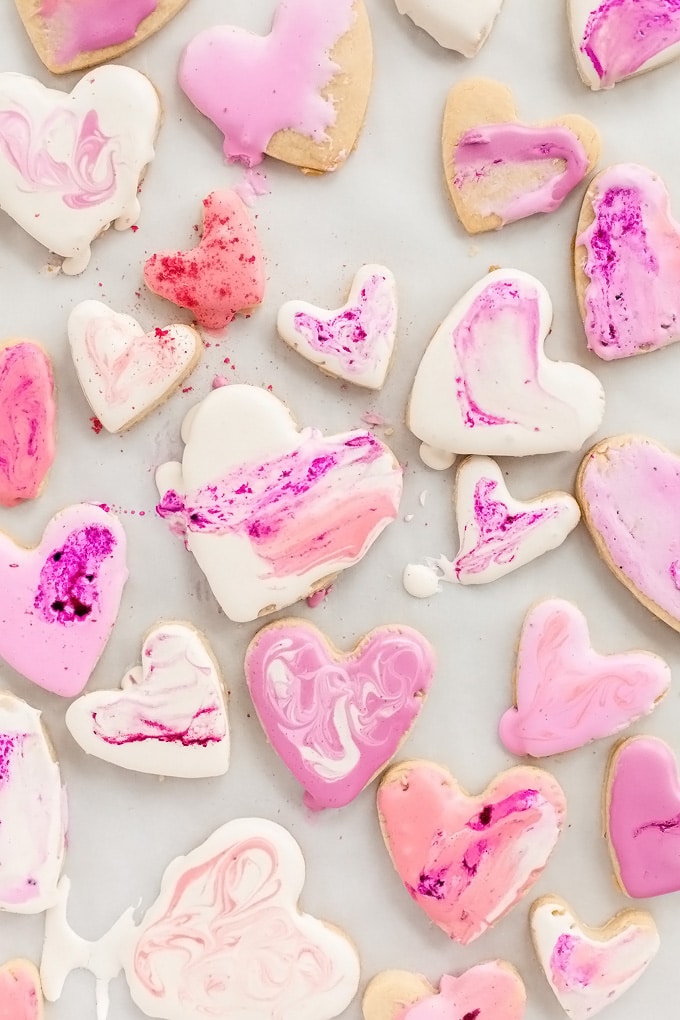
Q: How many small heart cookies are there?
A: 5